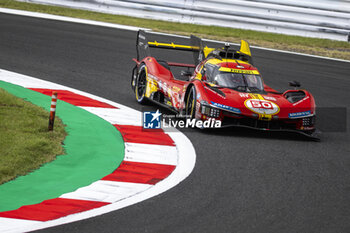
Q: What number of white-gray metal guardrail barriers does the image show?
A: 1